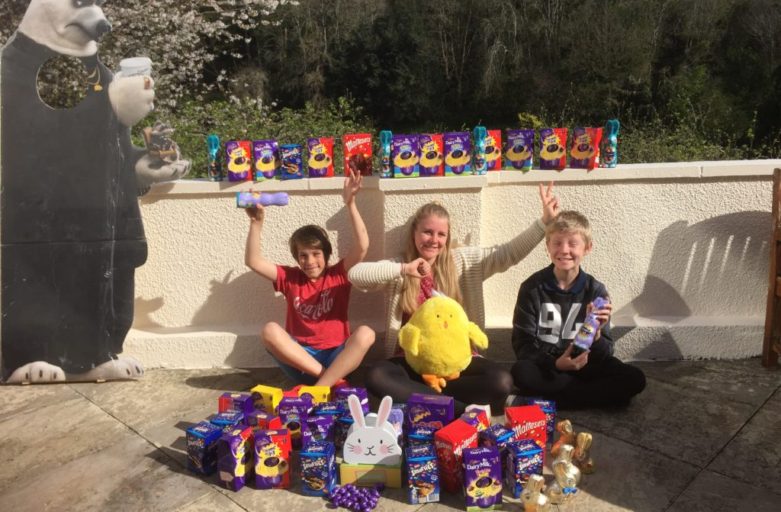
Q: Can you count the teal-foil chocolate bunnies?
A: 4